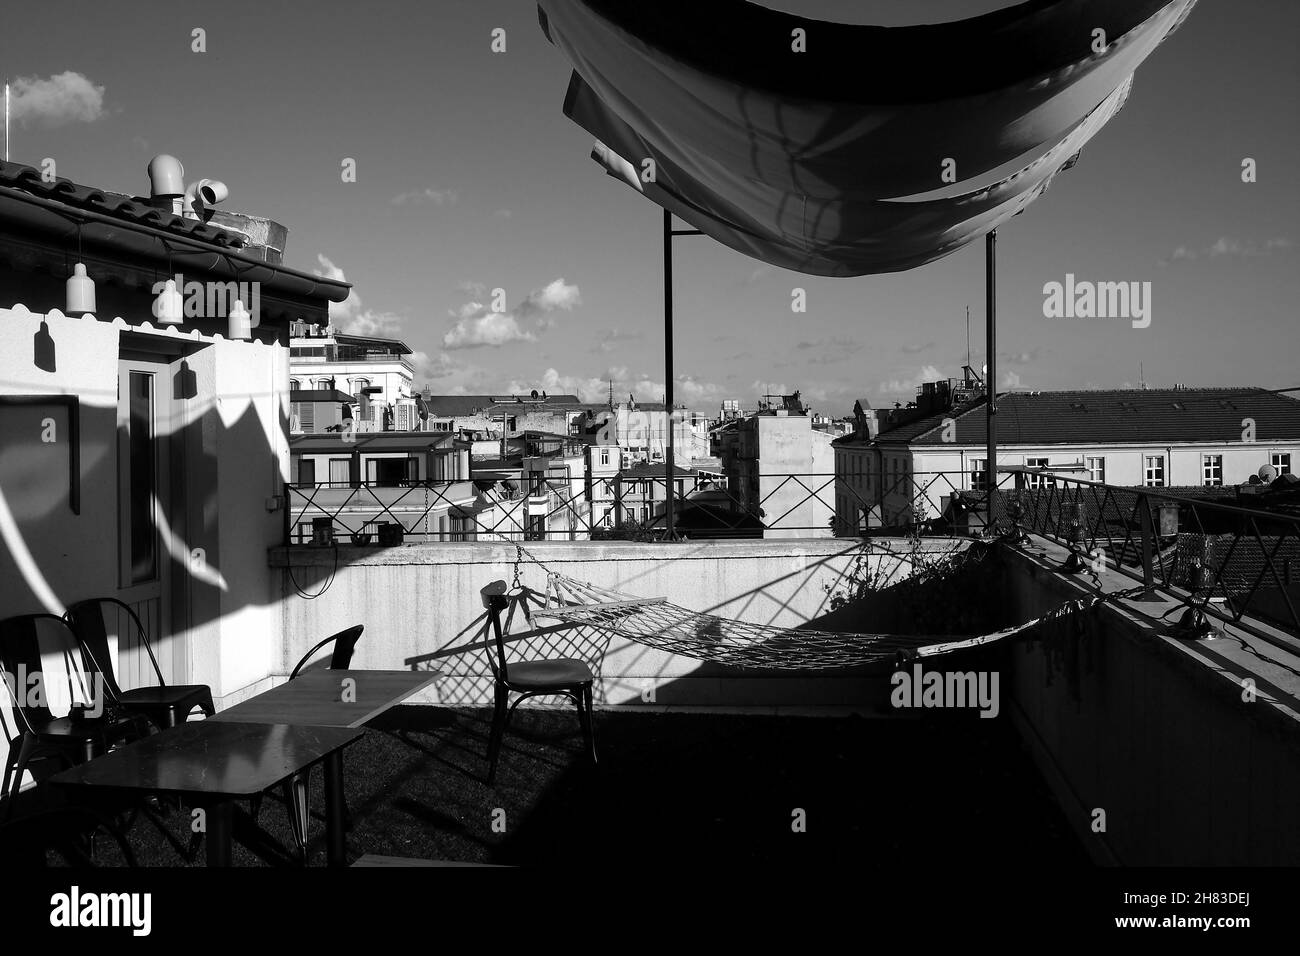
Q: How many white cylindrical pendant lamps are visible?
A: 3